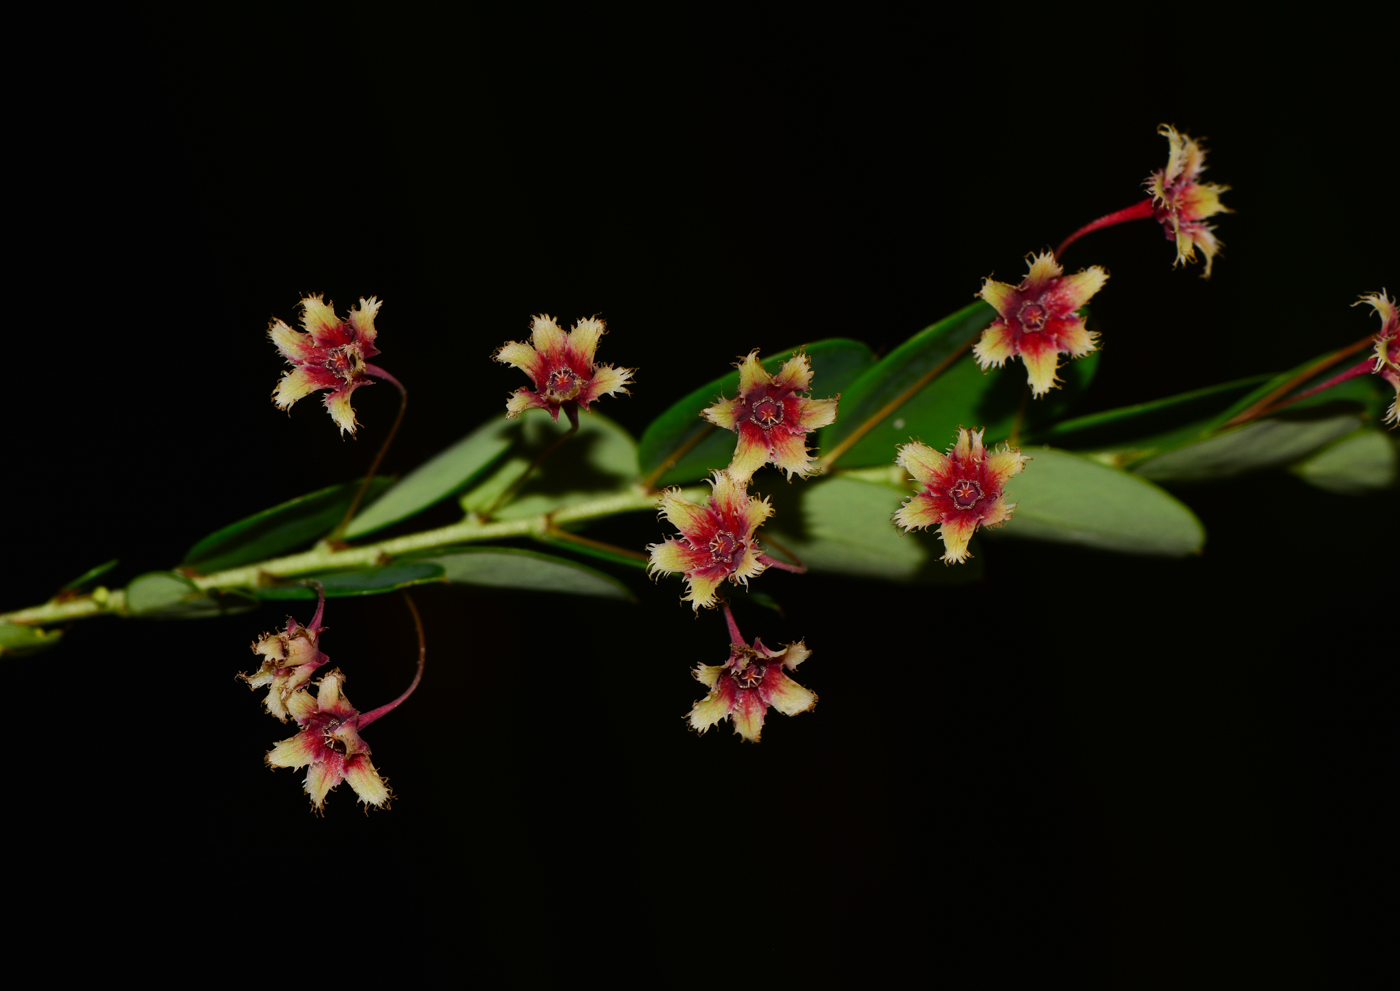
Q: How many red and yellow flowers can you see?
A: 11